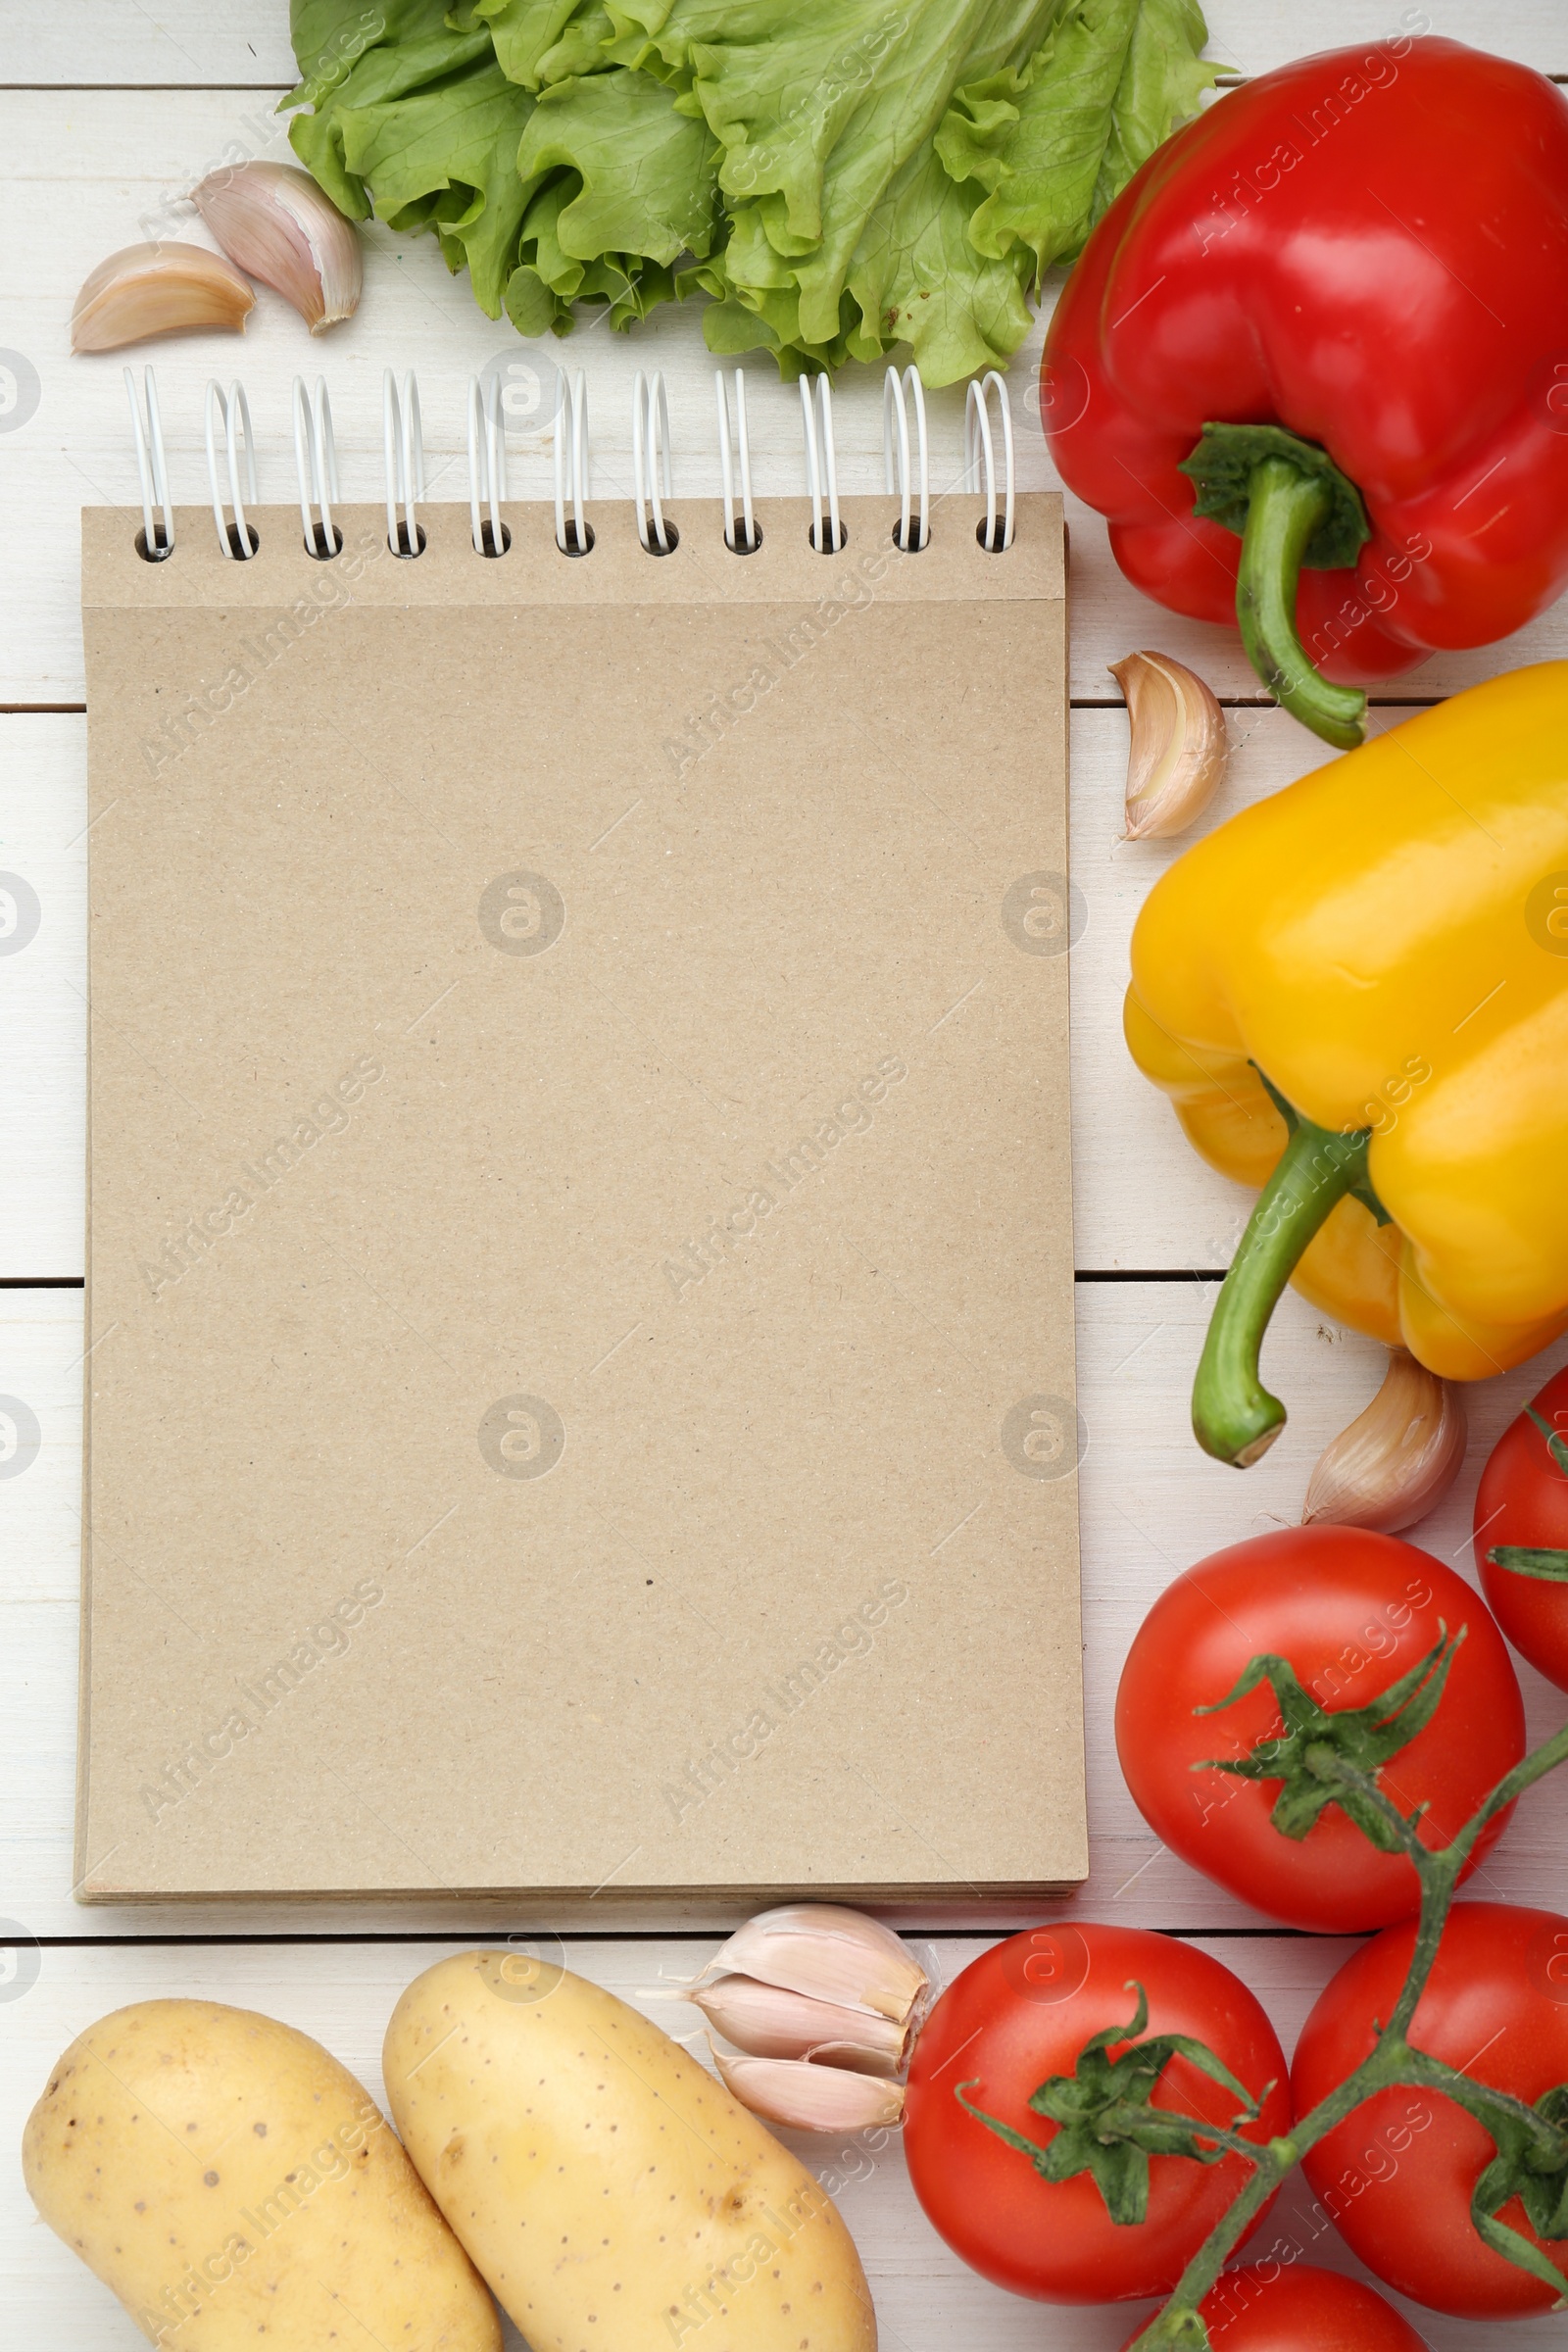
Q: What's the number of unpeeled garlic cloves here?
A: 7